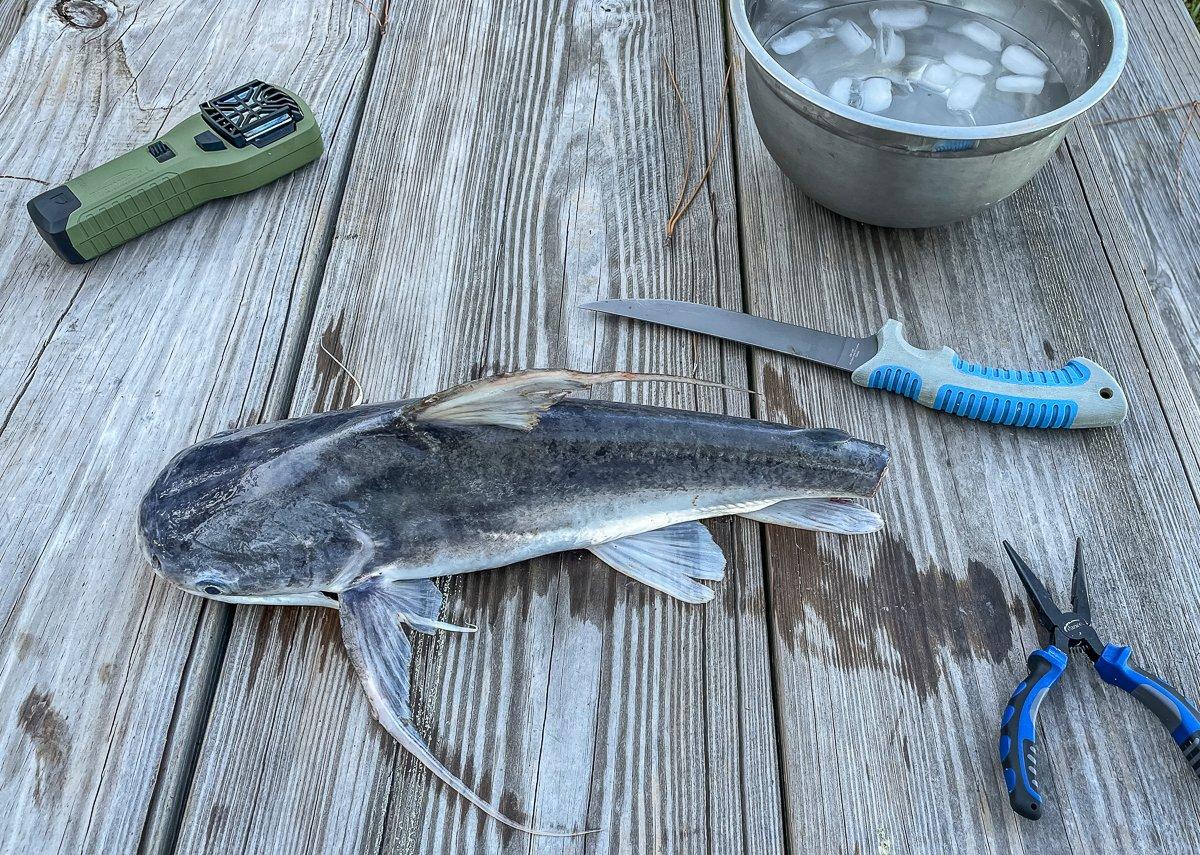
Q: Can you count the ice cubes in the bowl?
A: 13